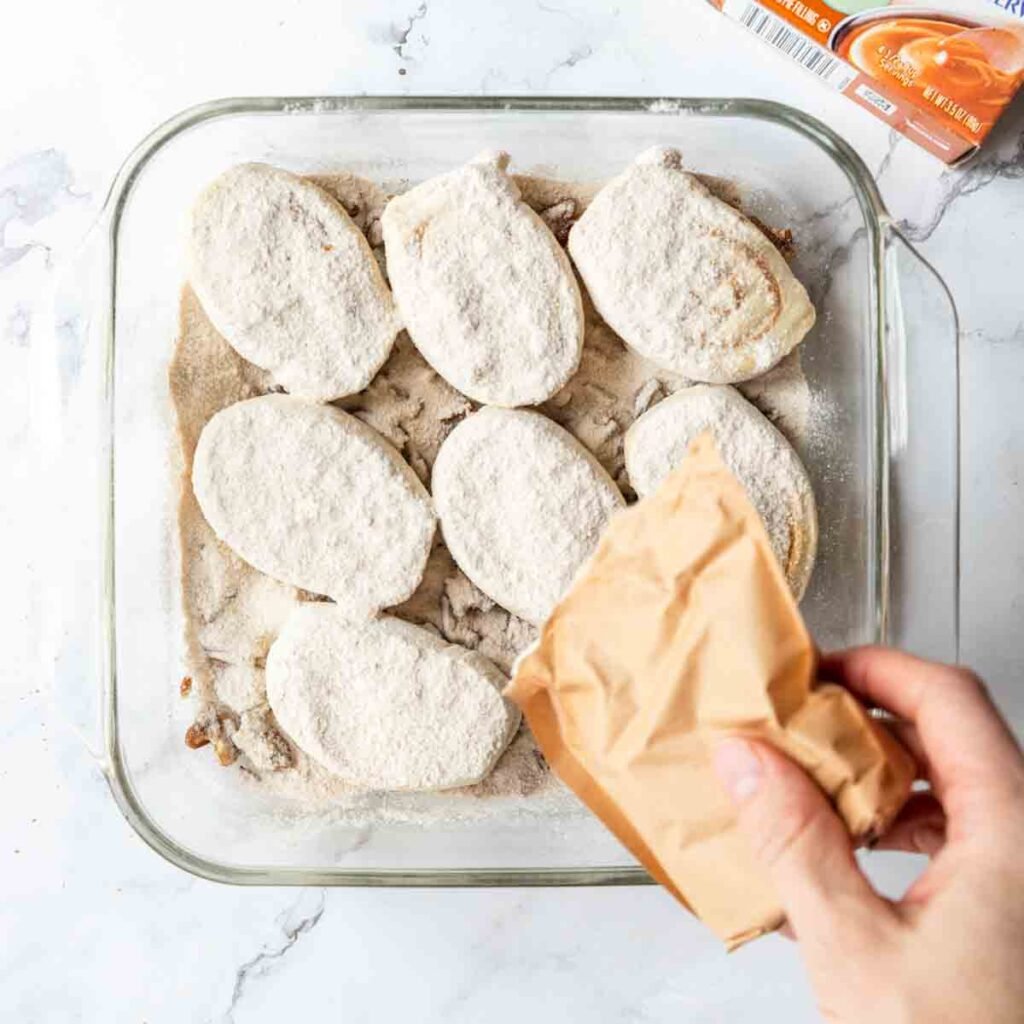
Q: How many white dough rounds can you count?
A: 7